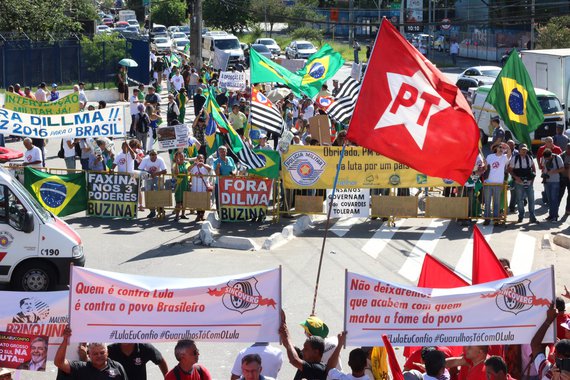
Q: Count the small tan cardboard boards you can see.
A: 5